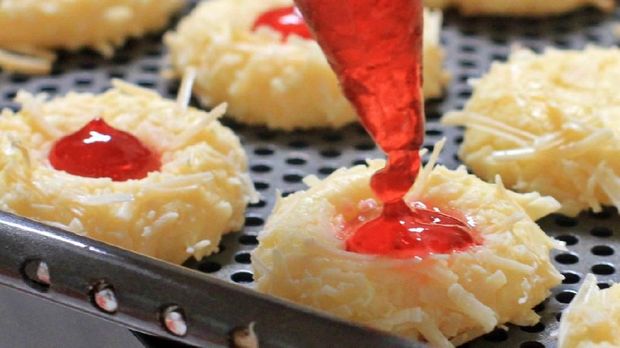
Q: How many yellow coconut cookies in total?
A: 7